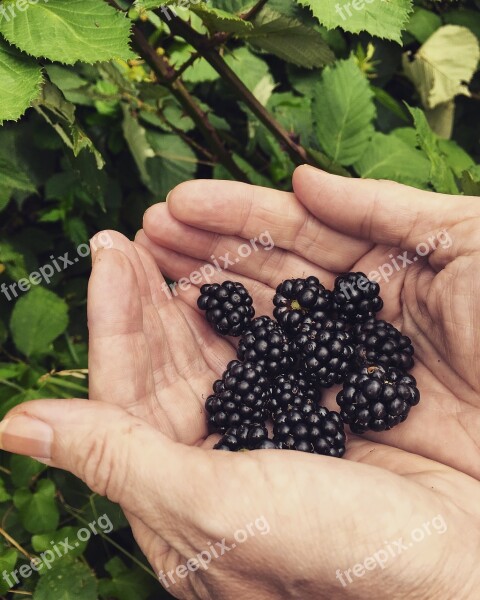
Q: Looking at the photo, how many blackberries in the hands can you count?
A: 11